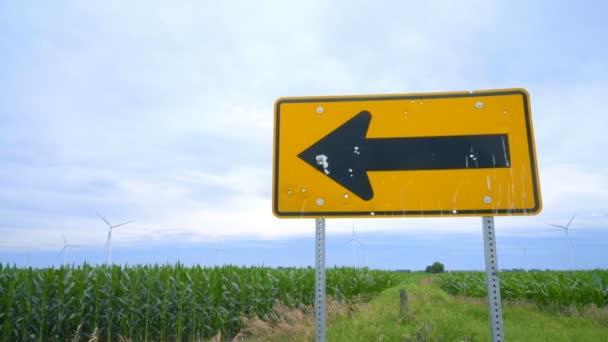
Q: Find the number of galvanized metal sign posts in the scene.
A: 2